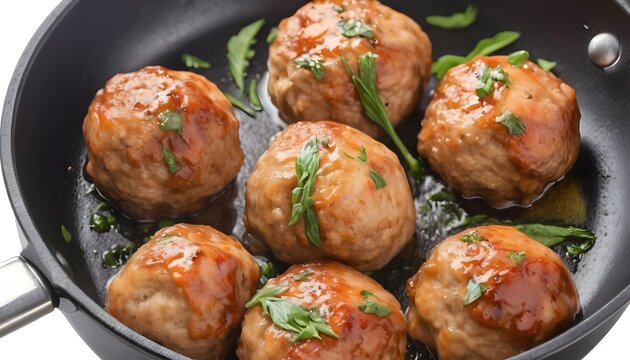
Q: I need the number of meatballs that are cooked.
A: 7